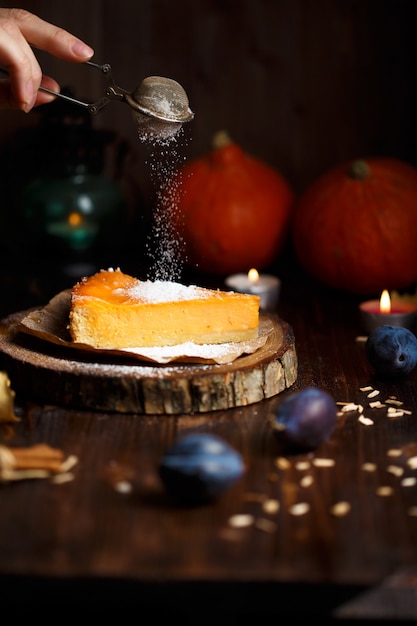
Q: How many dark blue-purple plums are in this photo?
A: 3